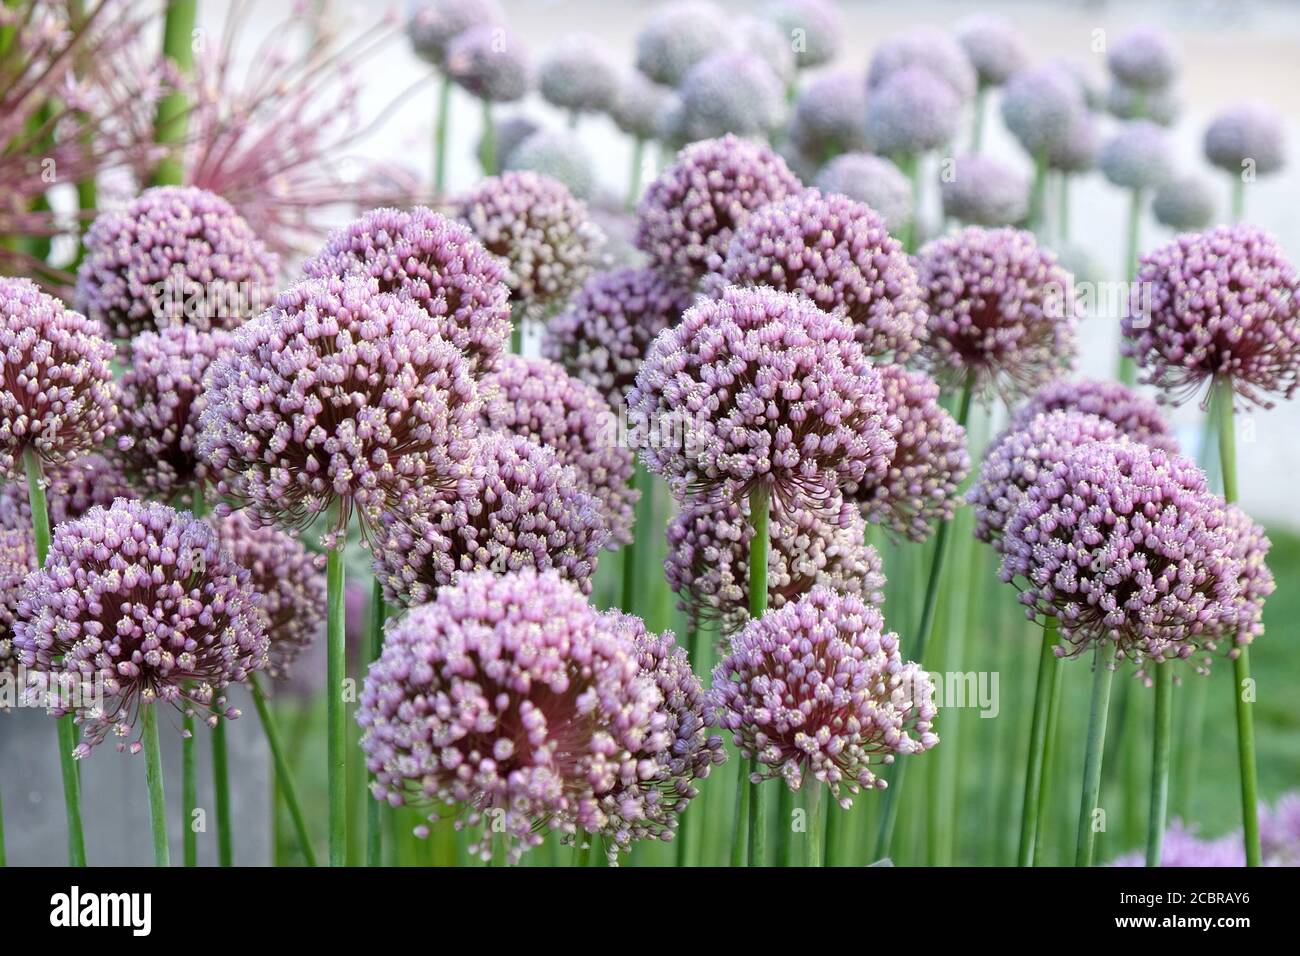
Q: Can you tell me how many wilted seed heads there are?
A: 0